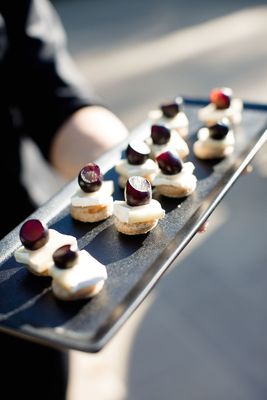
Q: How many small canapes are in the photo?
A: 10